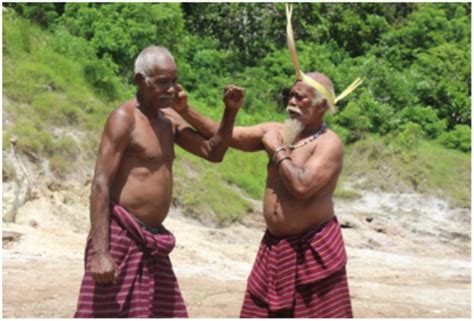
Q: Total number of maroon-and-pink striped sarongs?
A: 2